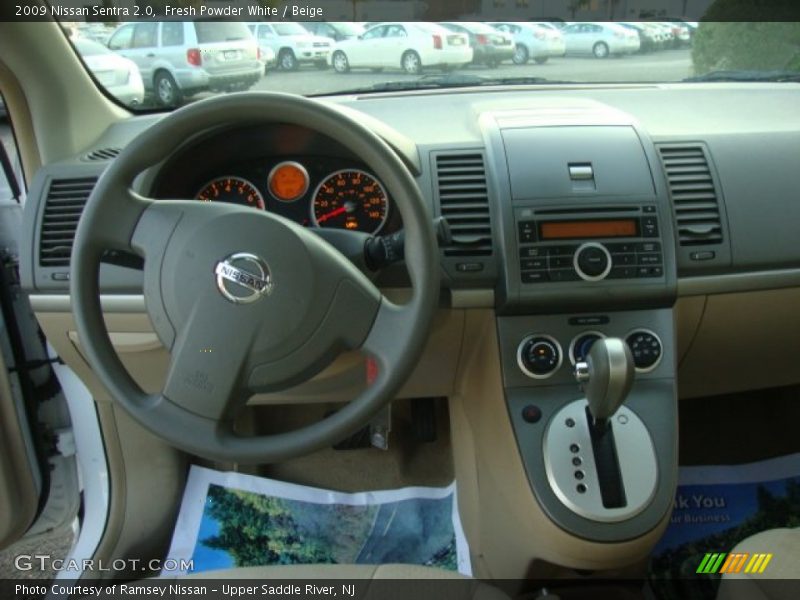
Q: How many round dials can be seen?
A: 7